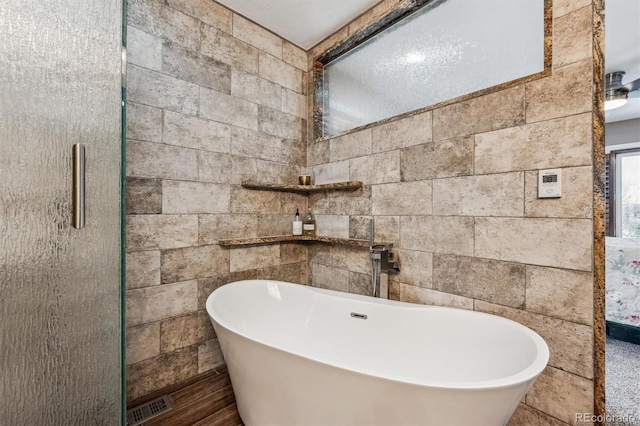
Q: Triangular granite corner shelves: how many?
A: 2